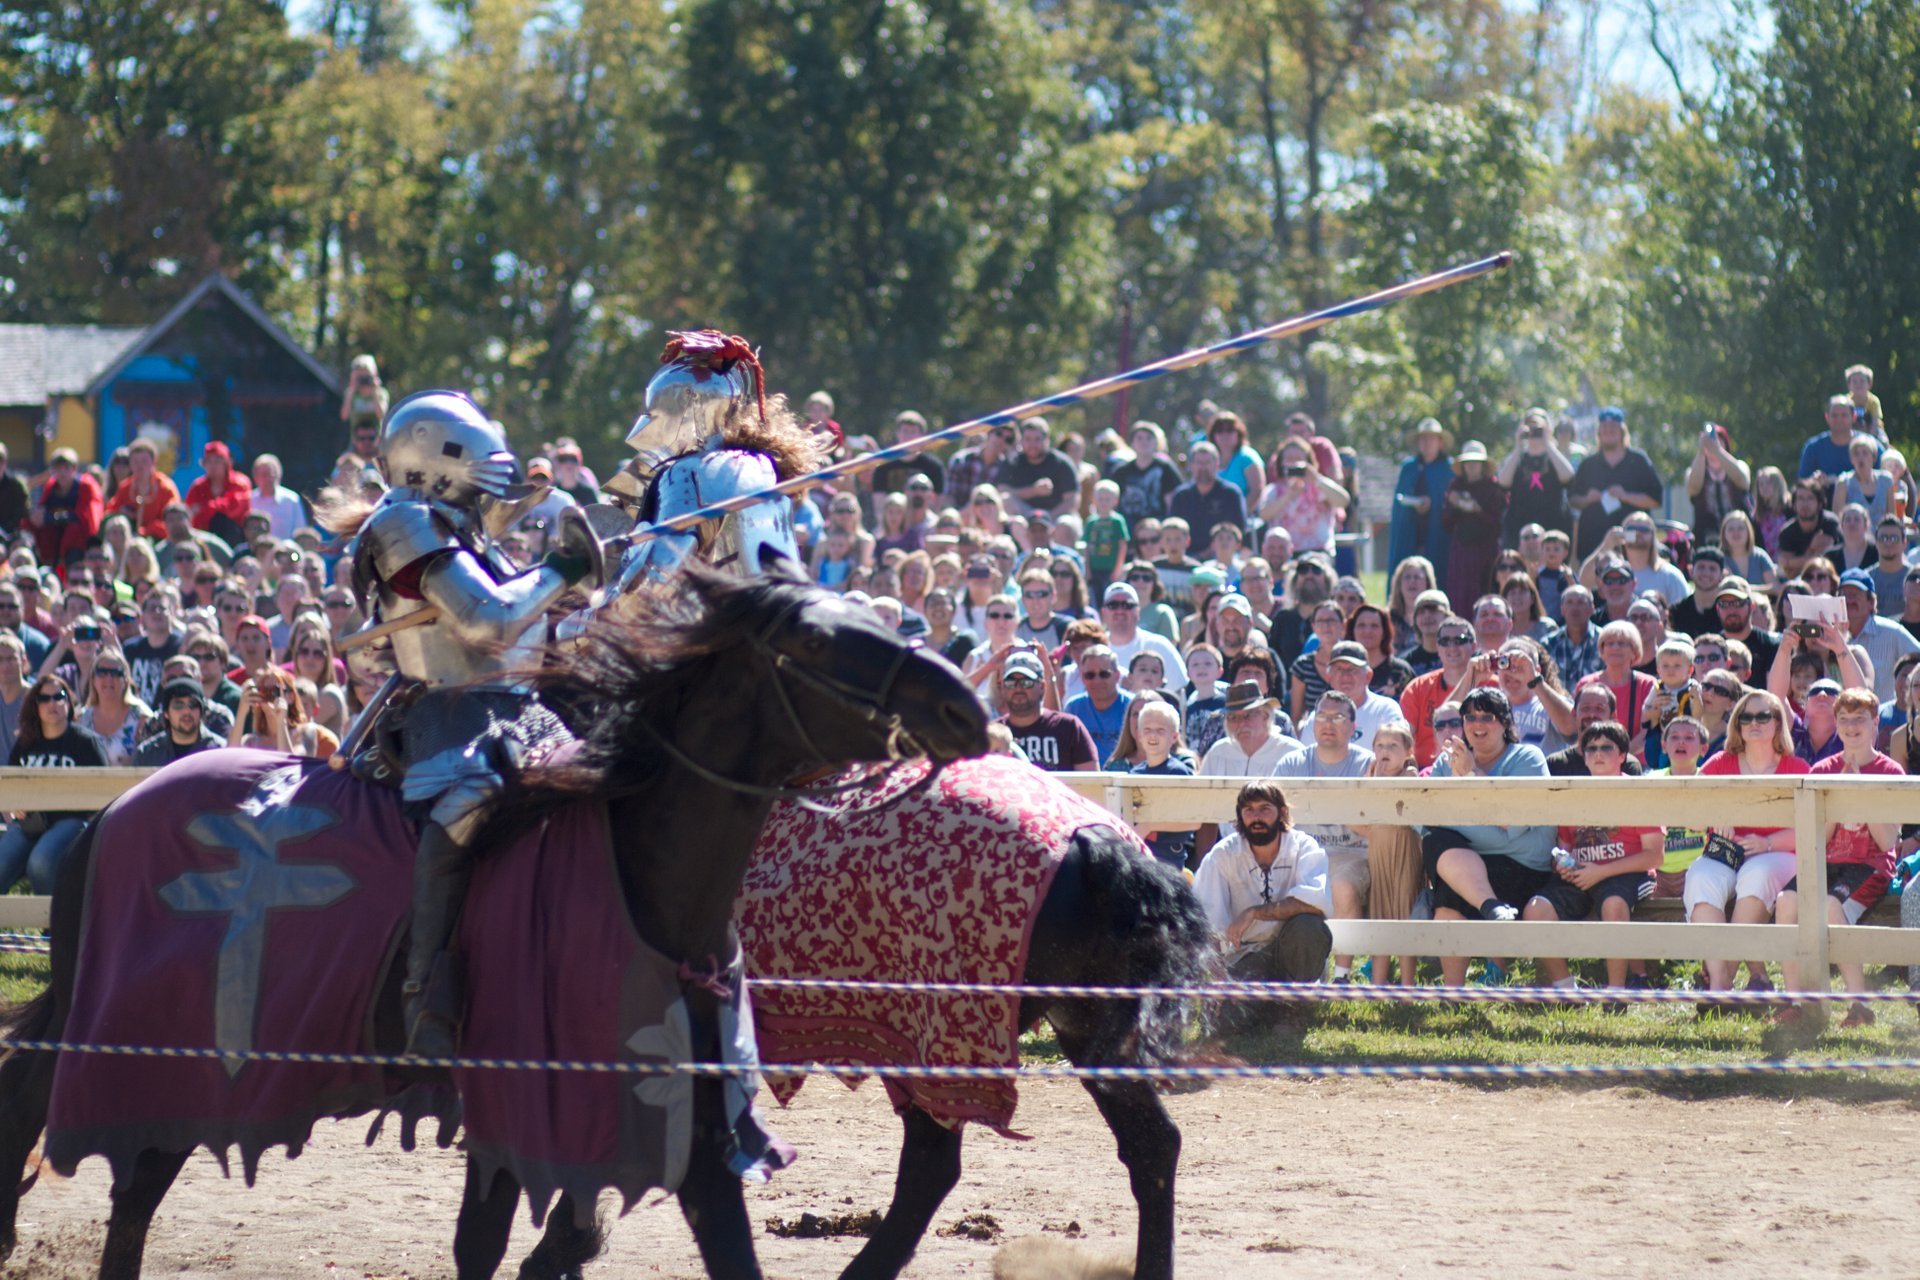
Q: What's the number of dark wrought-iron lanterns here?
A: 0